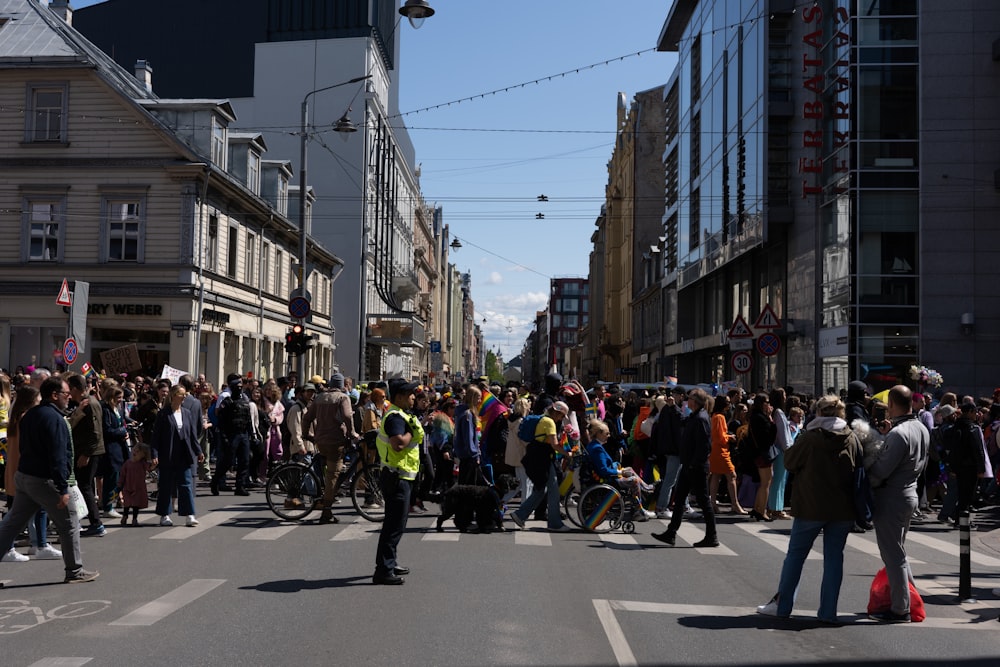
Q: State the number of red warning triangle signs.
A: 3